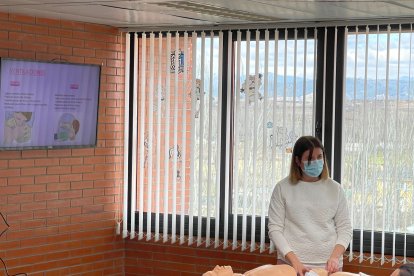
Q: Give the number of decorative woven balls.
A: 0